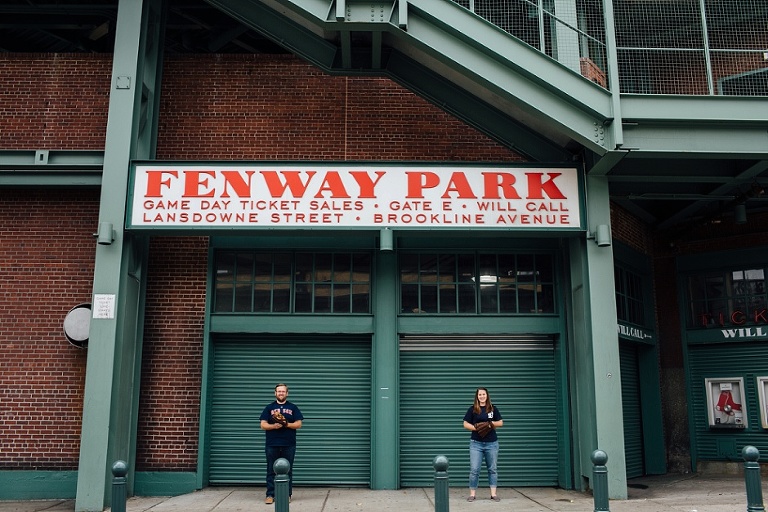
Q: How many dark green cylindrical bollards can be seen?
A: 5